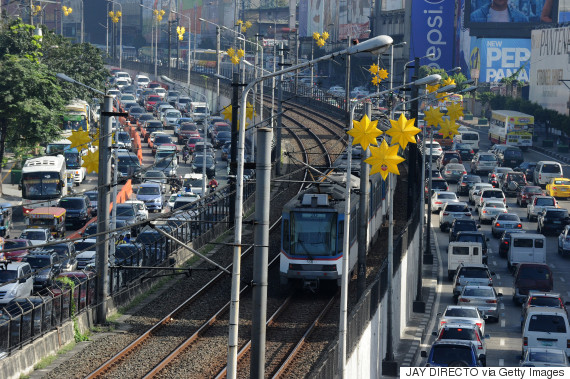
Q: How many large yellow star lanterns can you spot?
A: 3